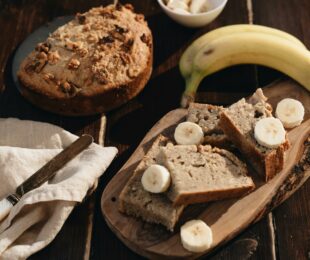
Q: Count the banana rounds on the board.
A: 5